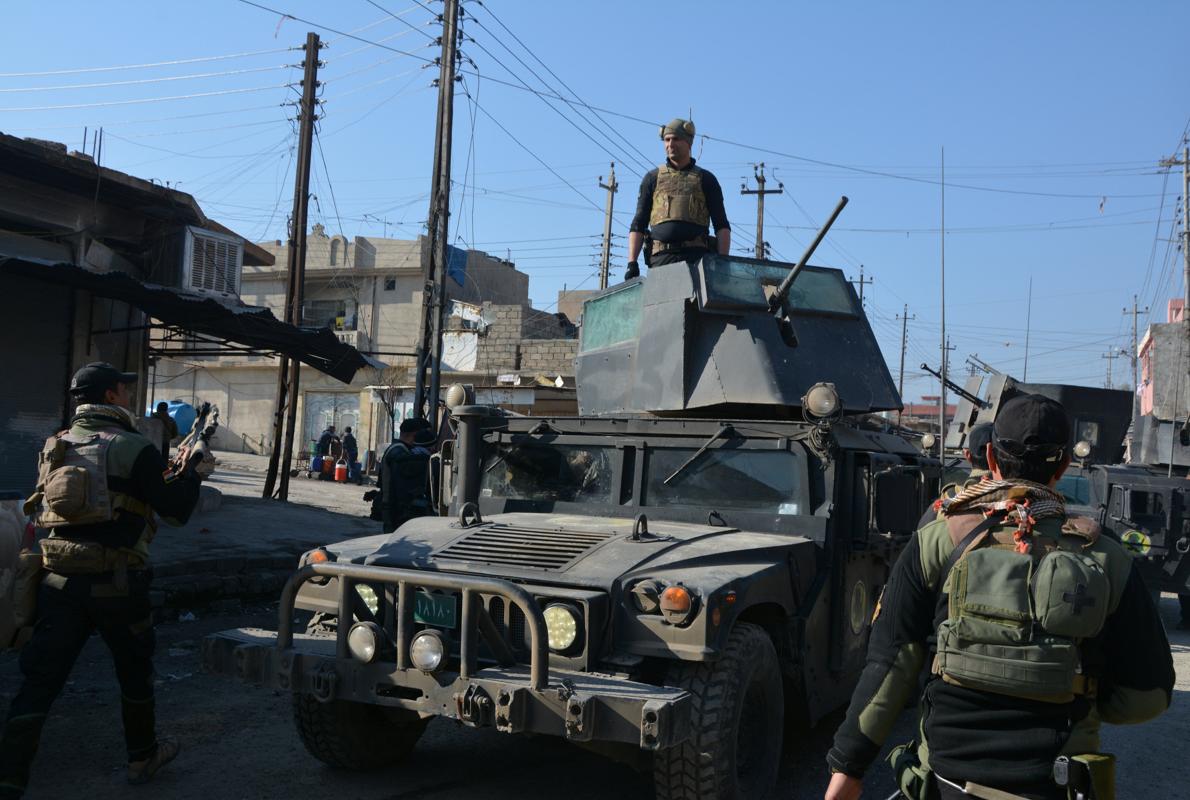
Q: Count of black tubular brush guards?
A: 1